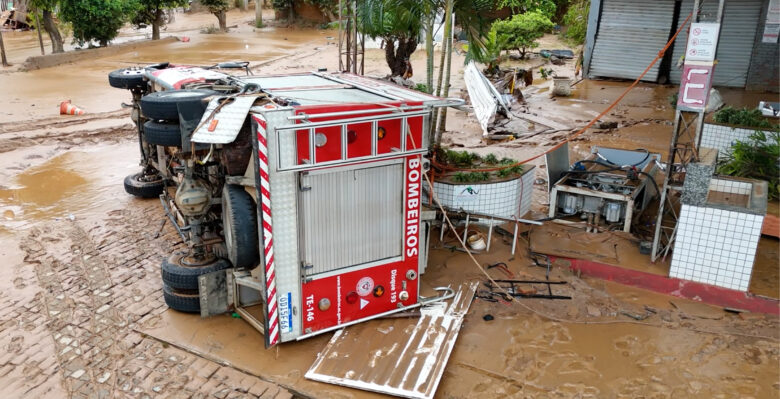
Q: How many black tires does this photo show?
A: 7